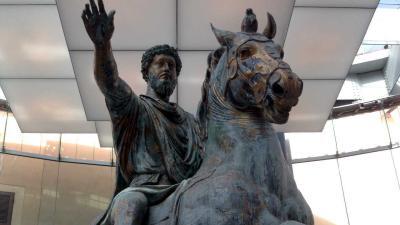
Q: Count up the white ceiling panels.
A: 11